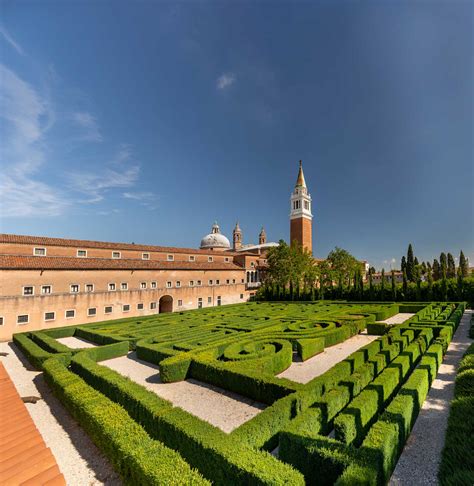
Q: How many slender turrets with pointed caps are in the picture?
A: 2